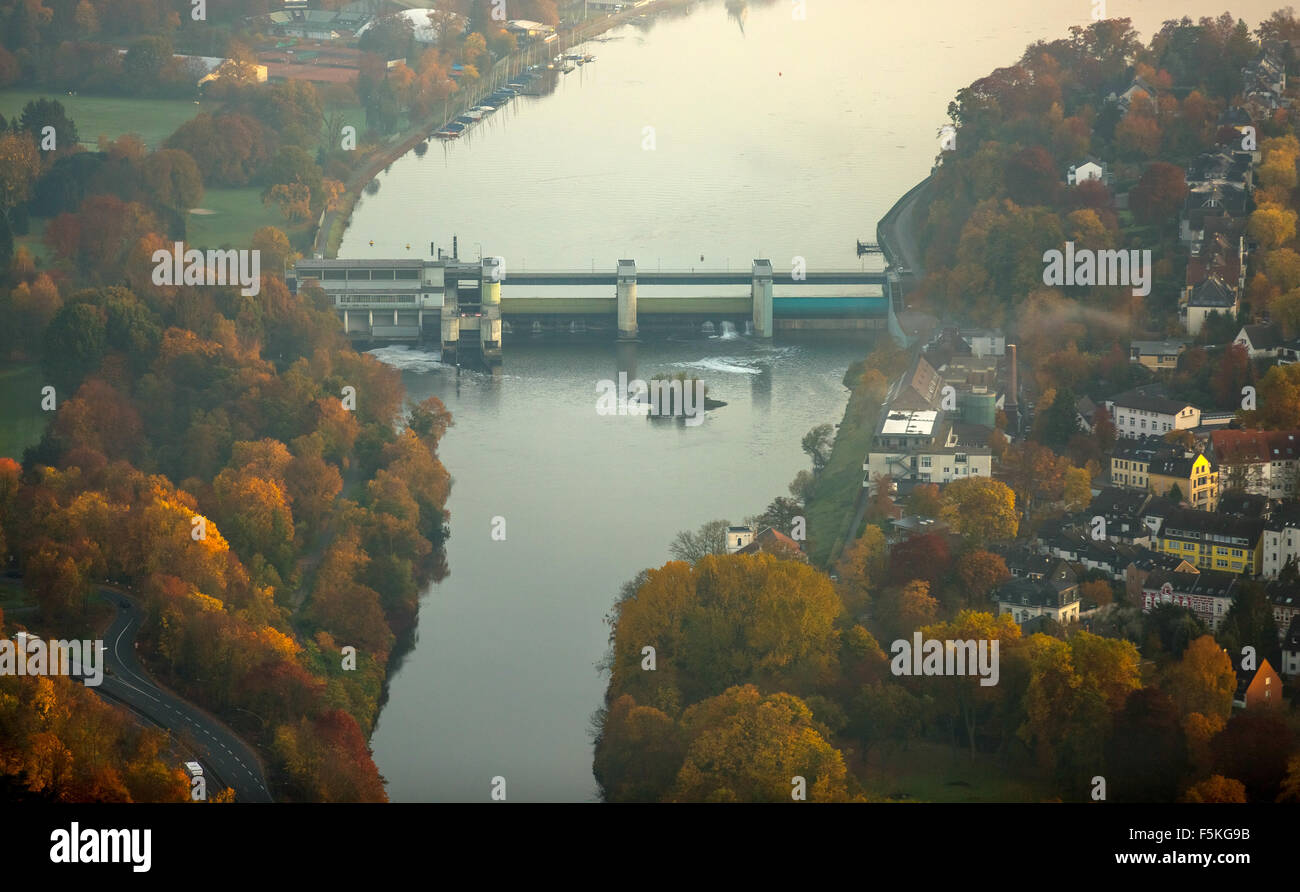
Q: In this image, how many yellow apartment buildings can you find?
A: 2